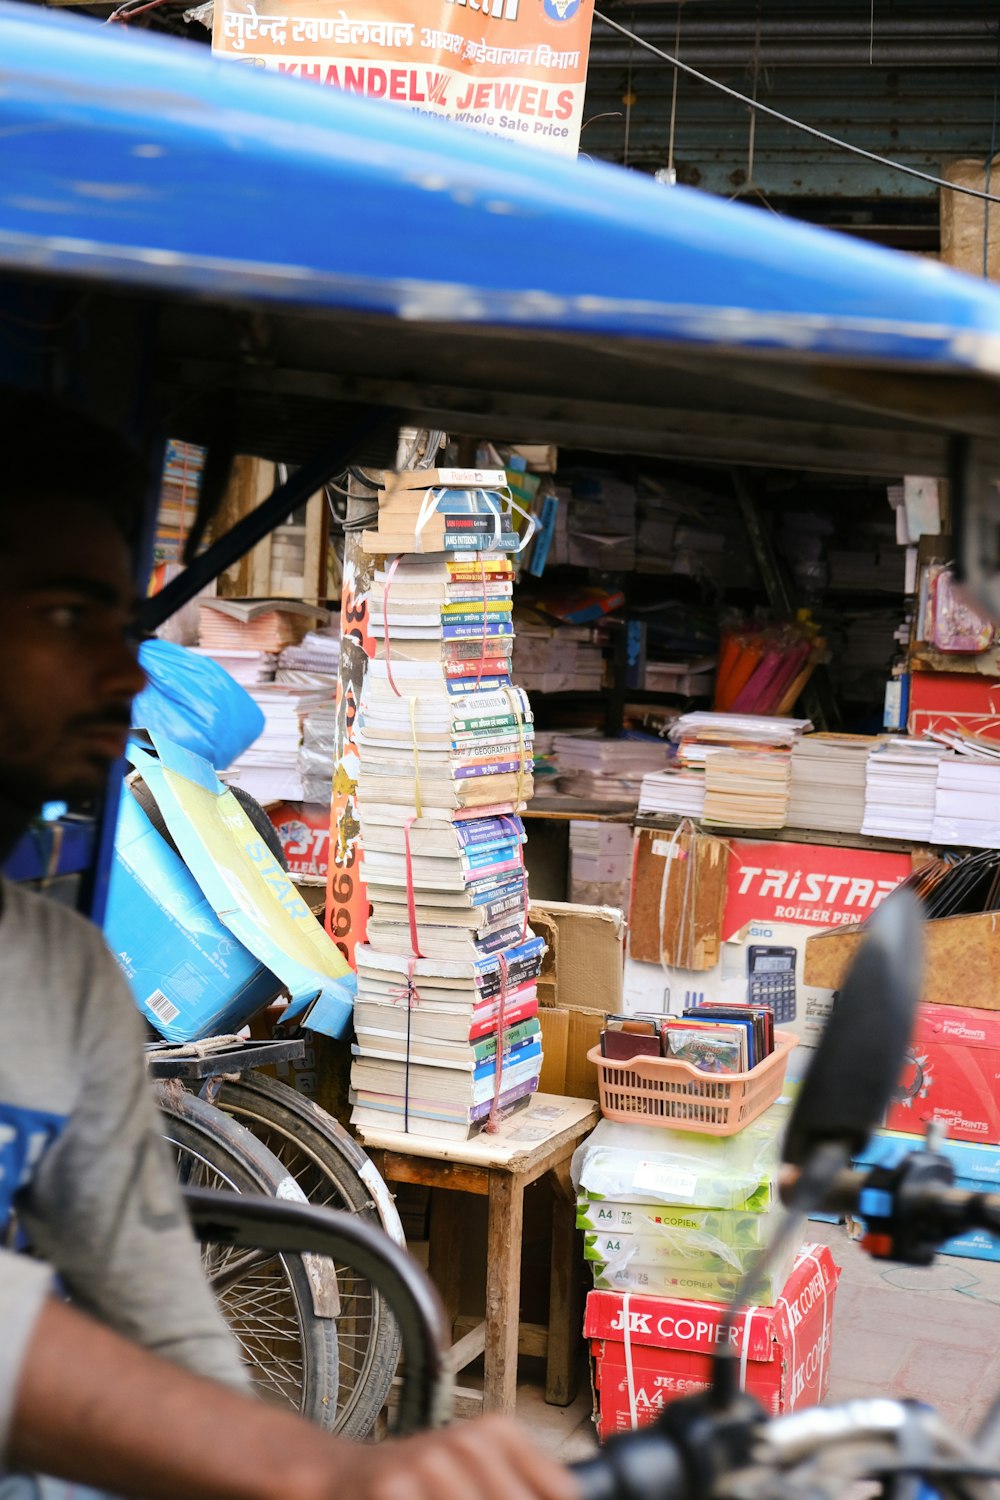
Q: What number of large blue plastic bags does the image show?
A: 1